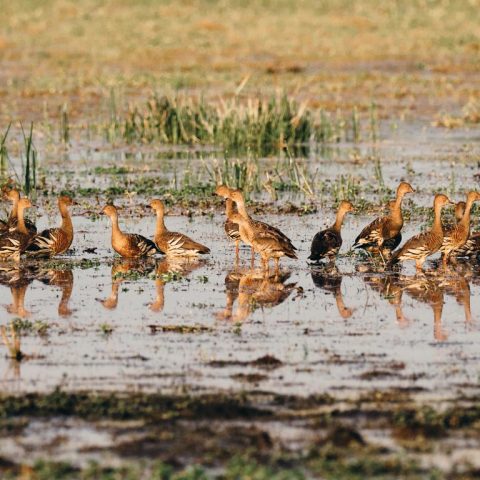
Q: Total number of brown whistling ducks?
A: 14